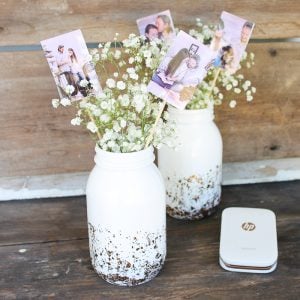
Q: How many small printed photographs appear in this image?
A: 4